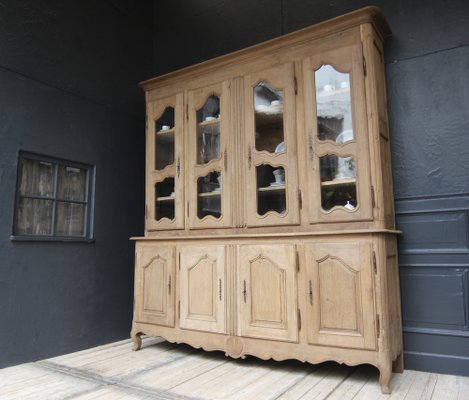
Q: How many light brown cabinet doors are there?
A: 8